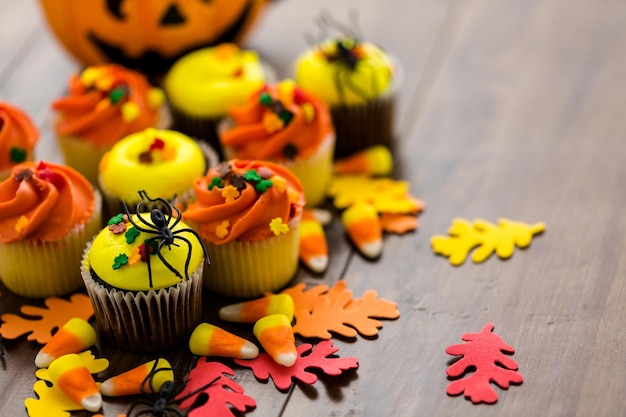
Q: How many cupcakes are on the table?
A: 9